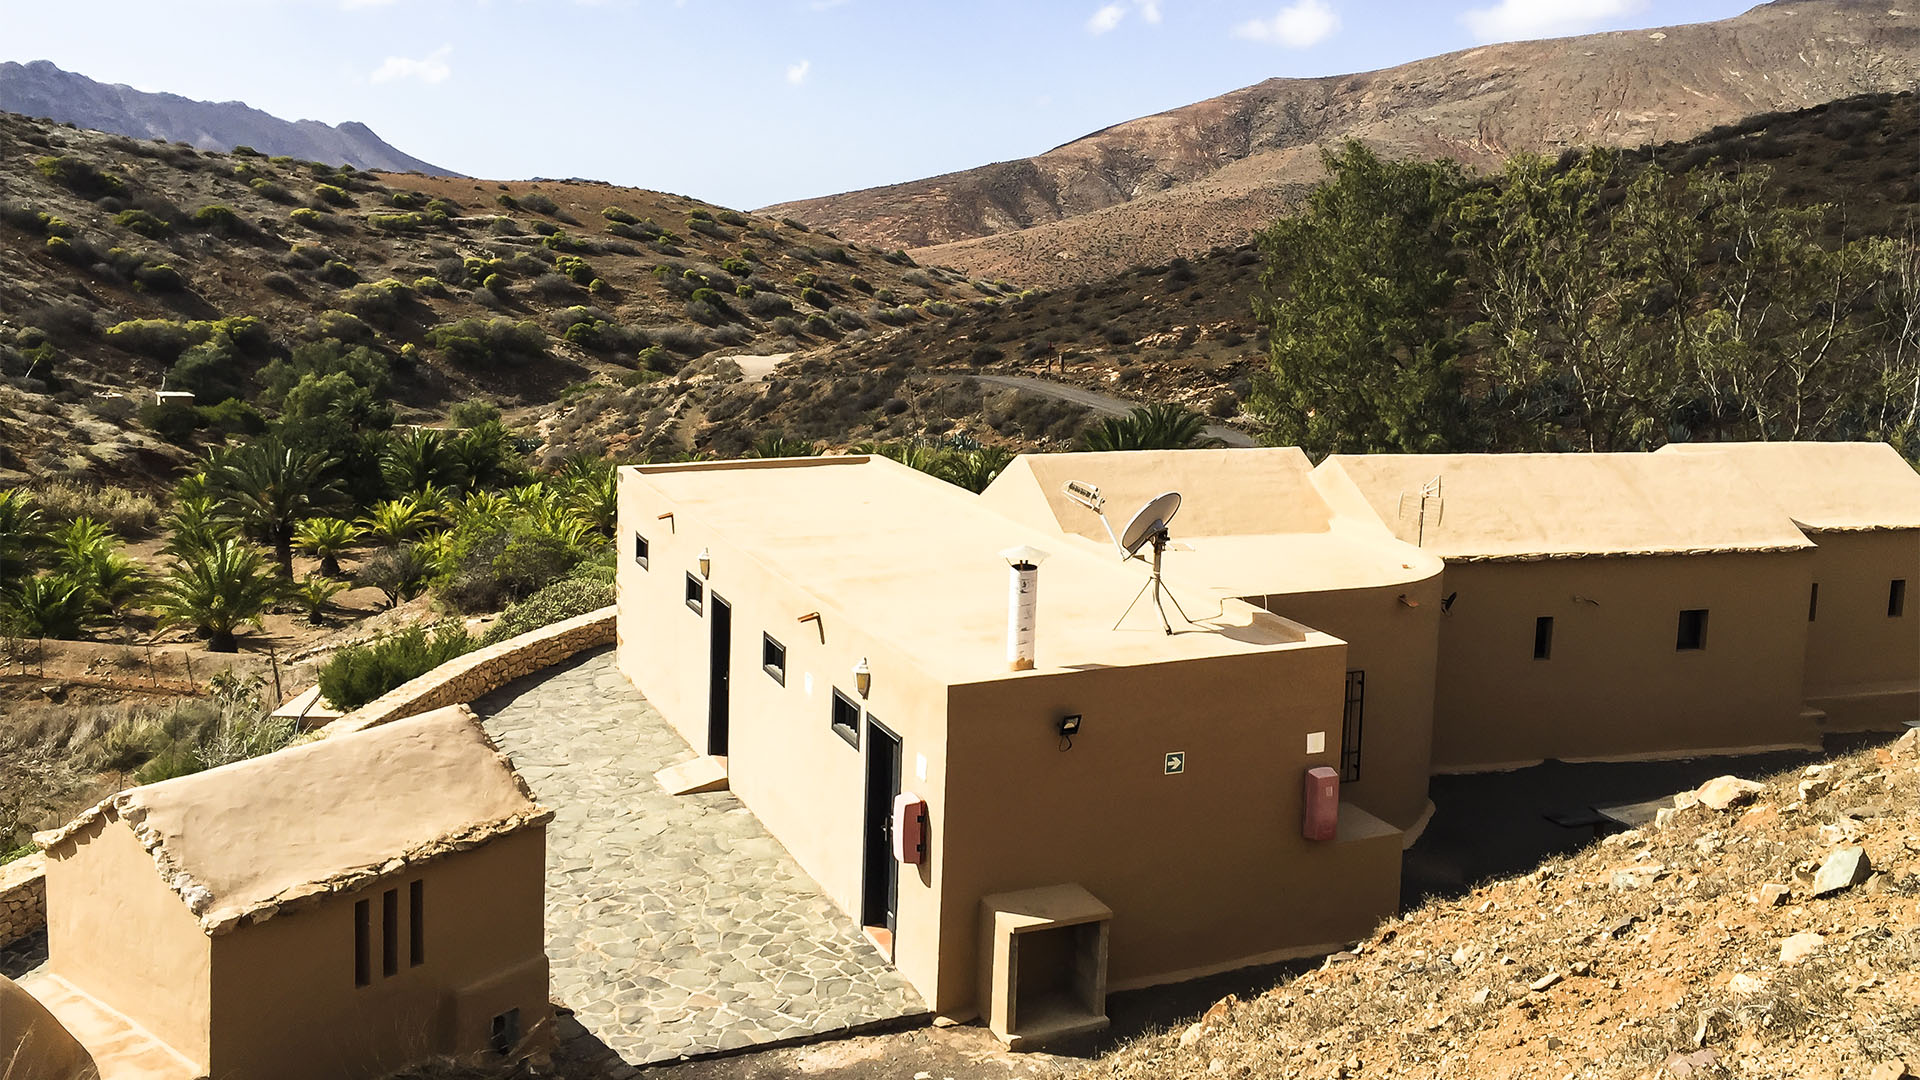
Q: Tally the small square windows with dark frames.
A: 4